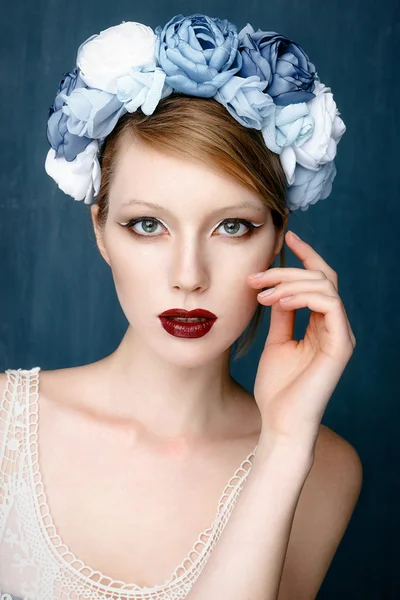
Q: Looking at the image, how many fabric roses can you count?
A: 11